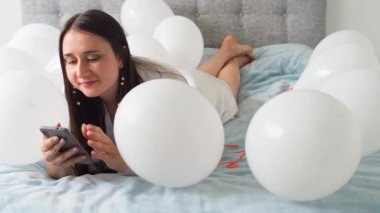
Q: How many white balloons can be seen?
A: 13